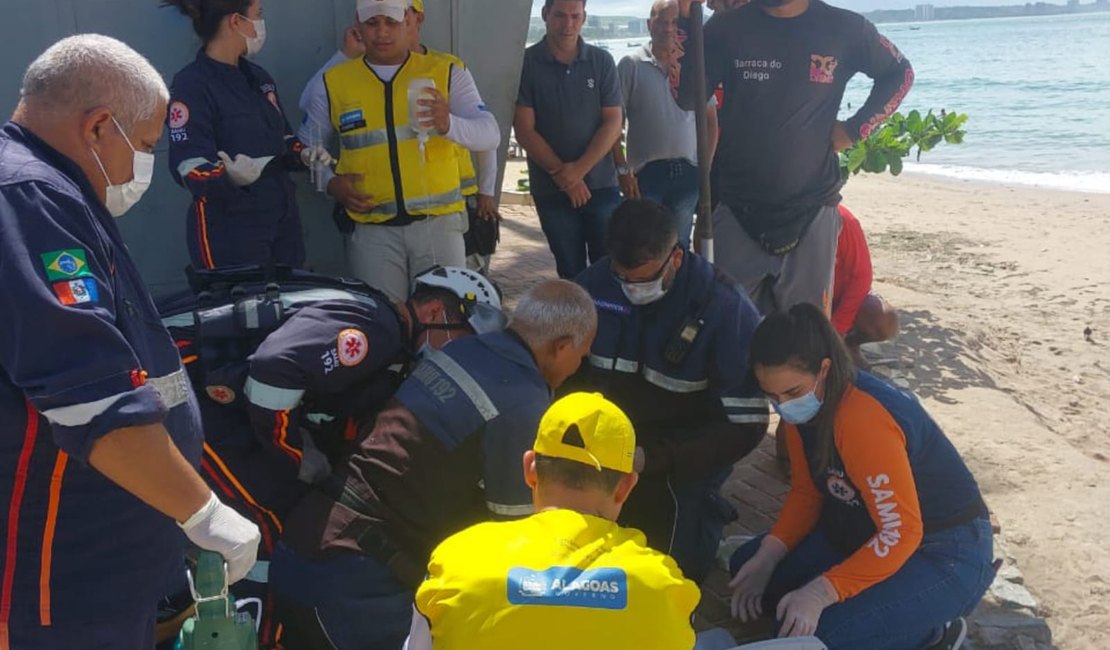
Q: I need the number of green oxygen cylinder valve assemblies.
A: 1